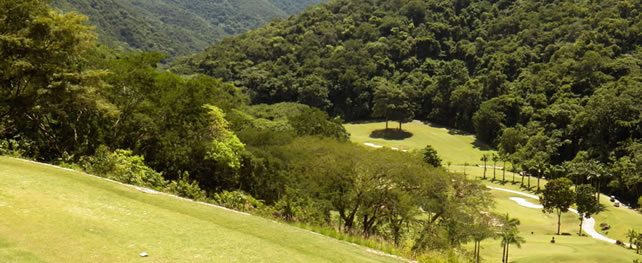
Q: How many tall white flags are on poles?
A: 0